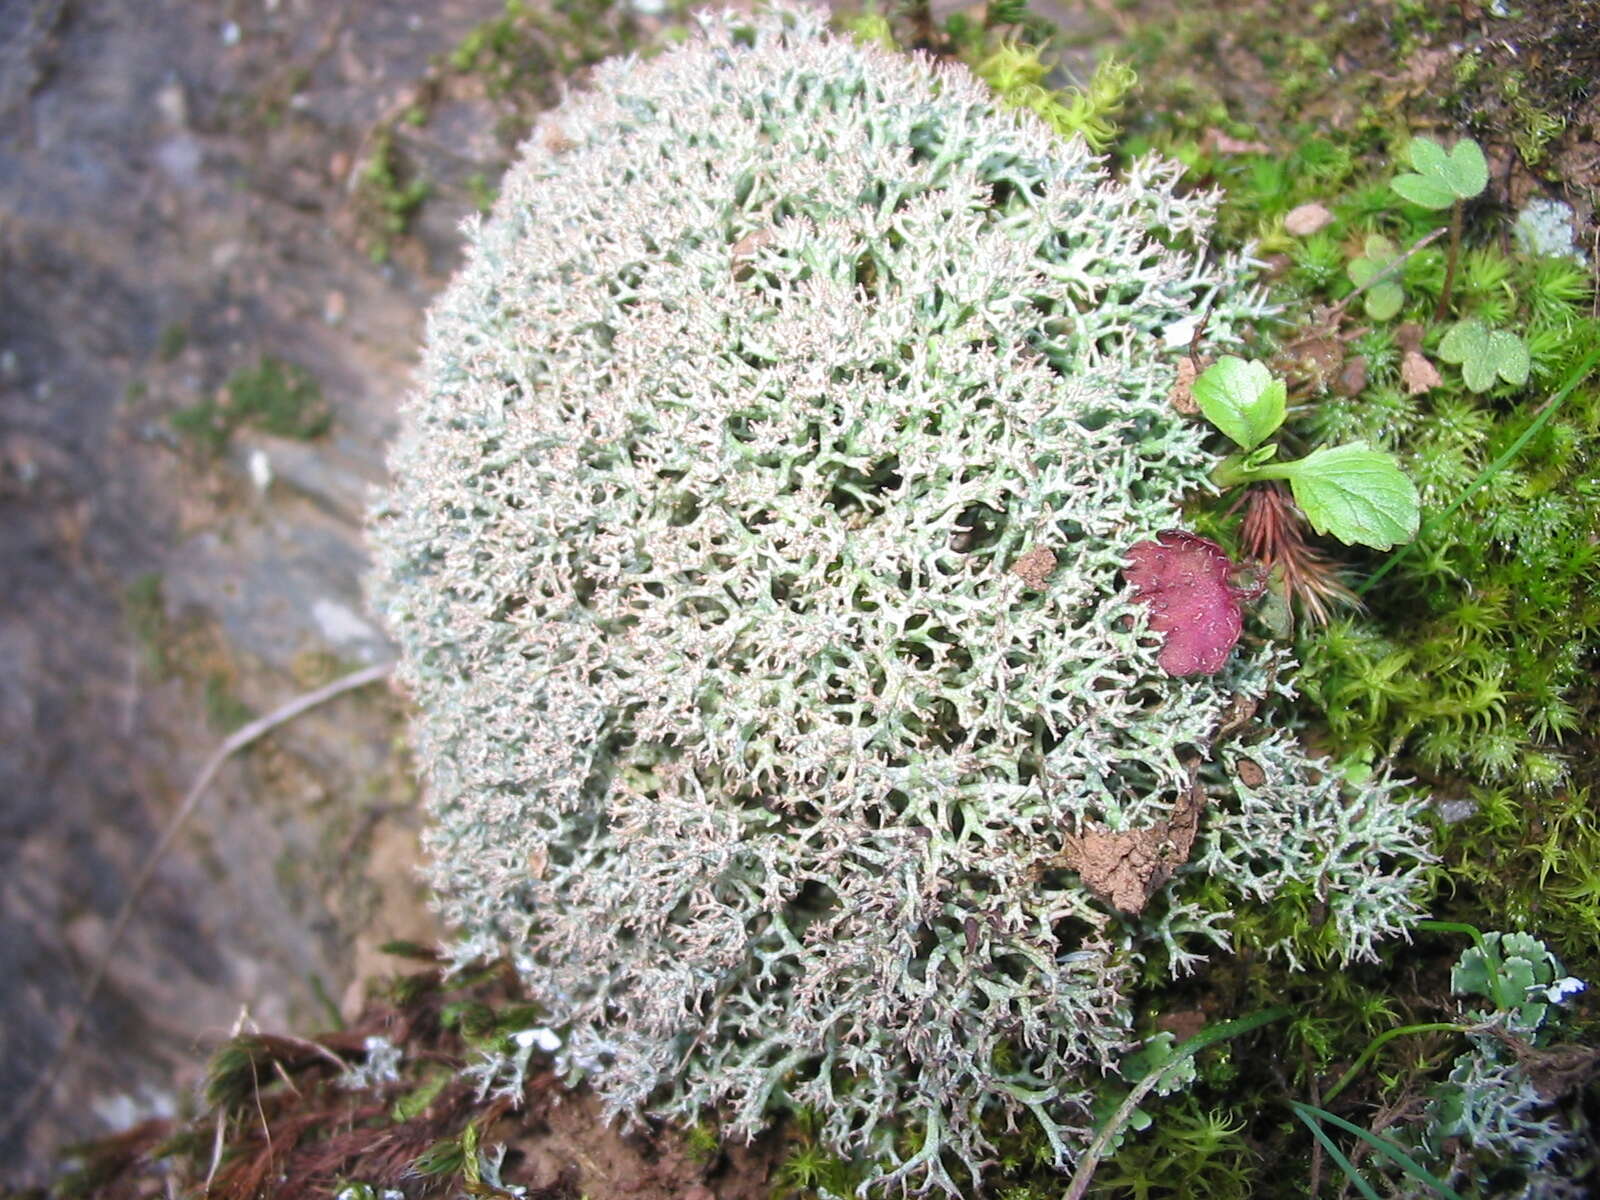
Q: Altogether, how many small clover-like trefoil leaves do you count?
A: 3